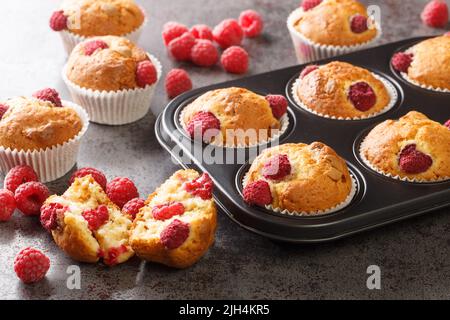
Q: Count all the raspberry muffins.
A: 10